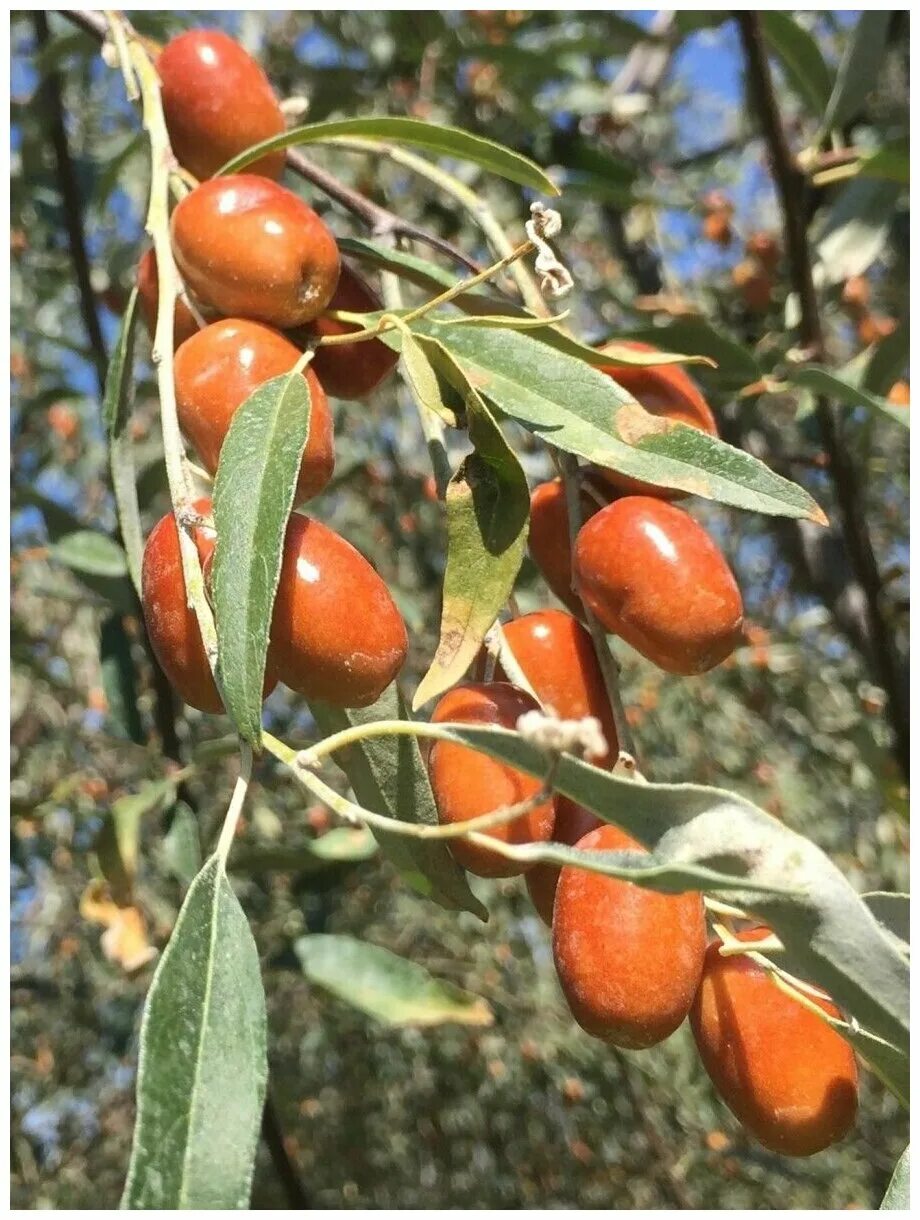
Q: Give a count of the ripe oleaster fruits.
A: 15